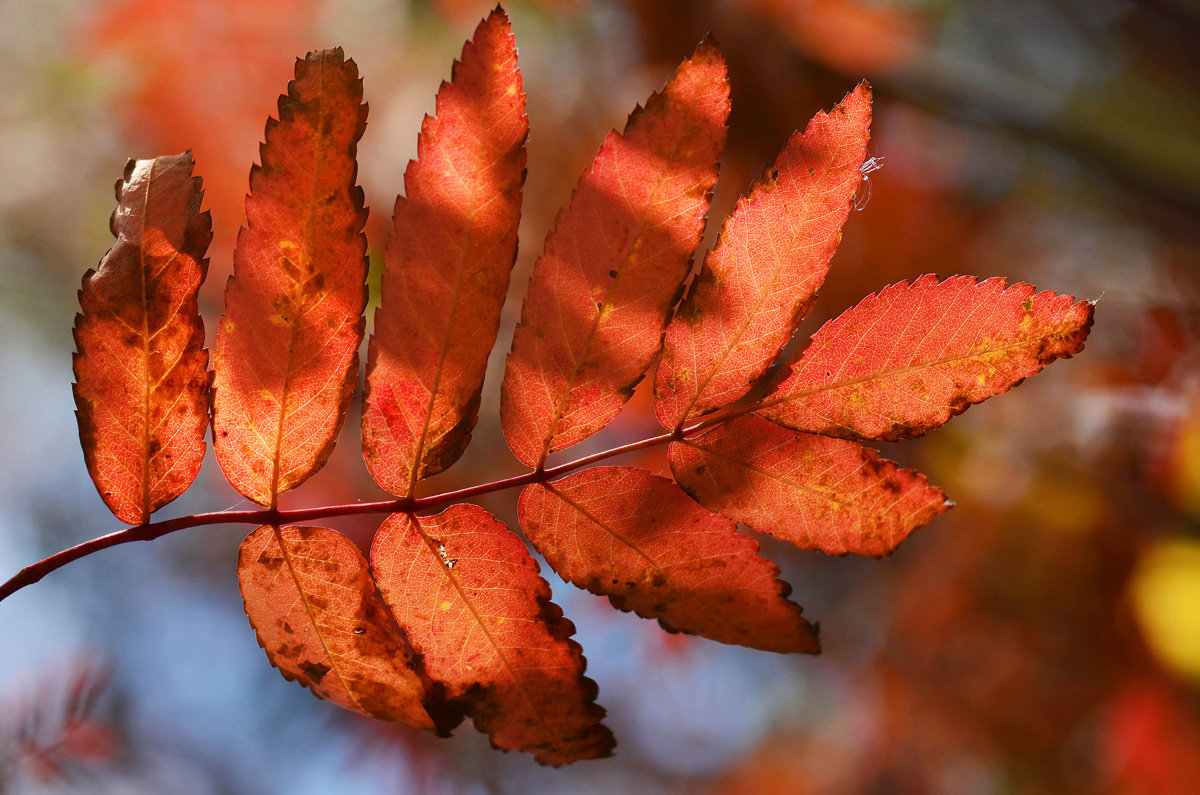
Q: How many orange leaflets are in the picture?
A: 10